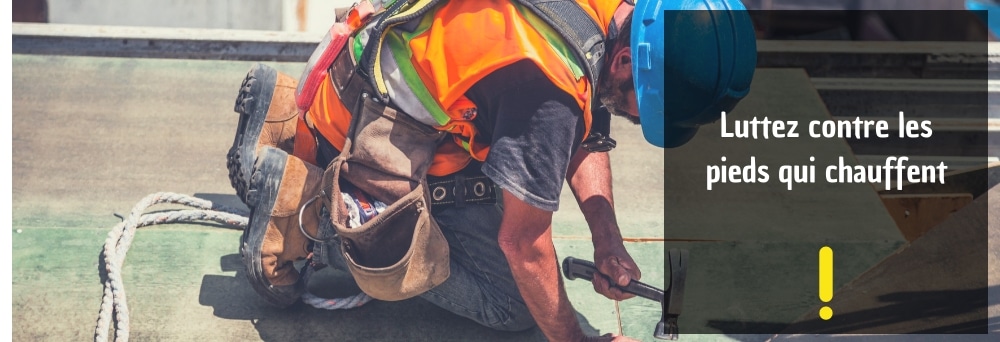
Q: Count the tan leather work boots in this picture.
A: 2